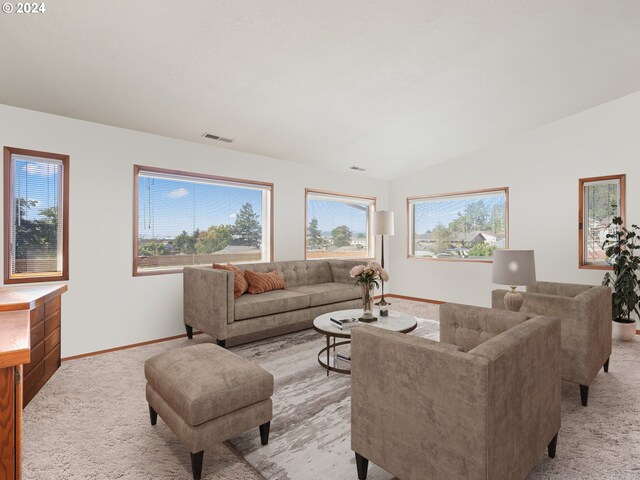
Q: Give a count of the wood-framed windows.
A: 5